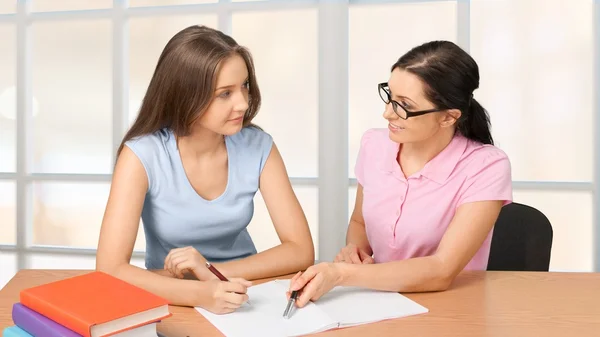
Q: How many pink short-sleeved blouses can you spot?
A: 1